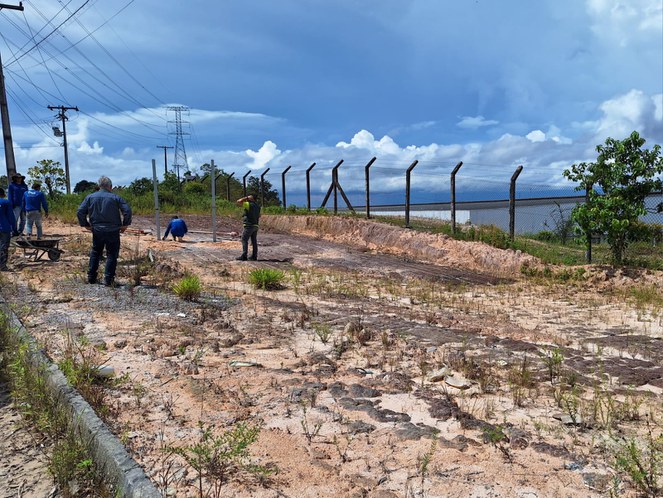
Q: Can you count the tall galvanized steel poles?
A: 2